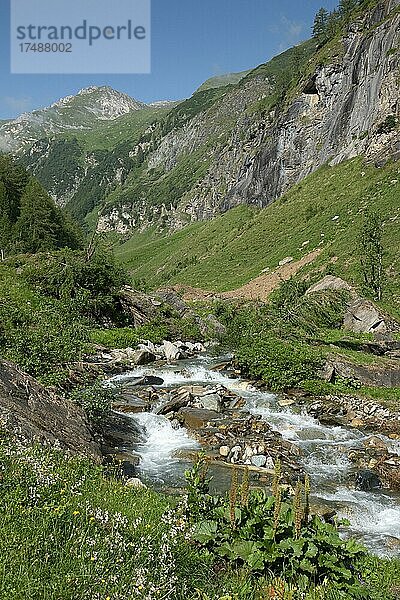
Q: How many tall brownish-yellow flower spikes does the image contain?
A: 5